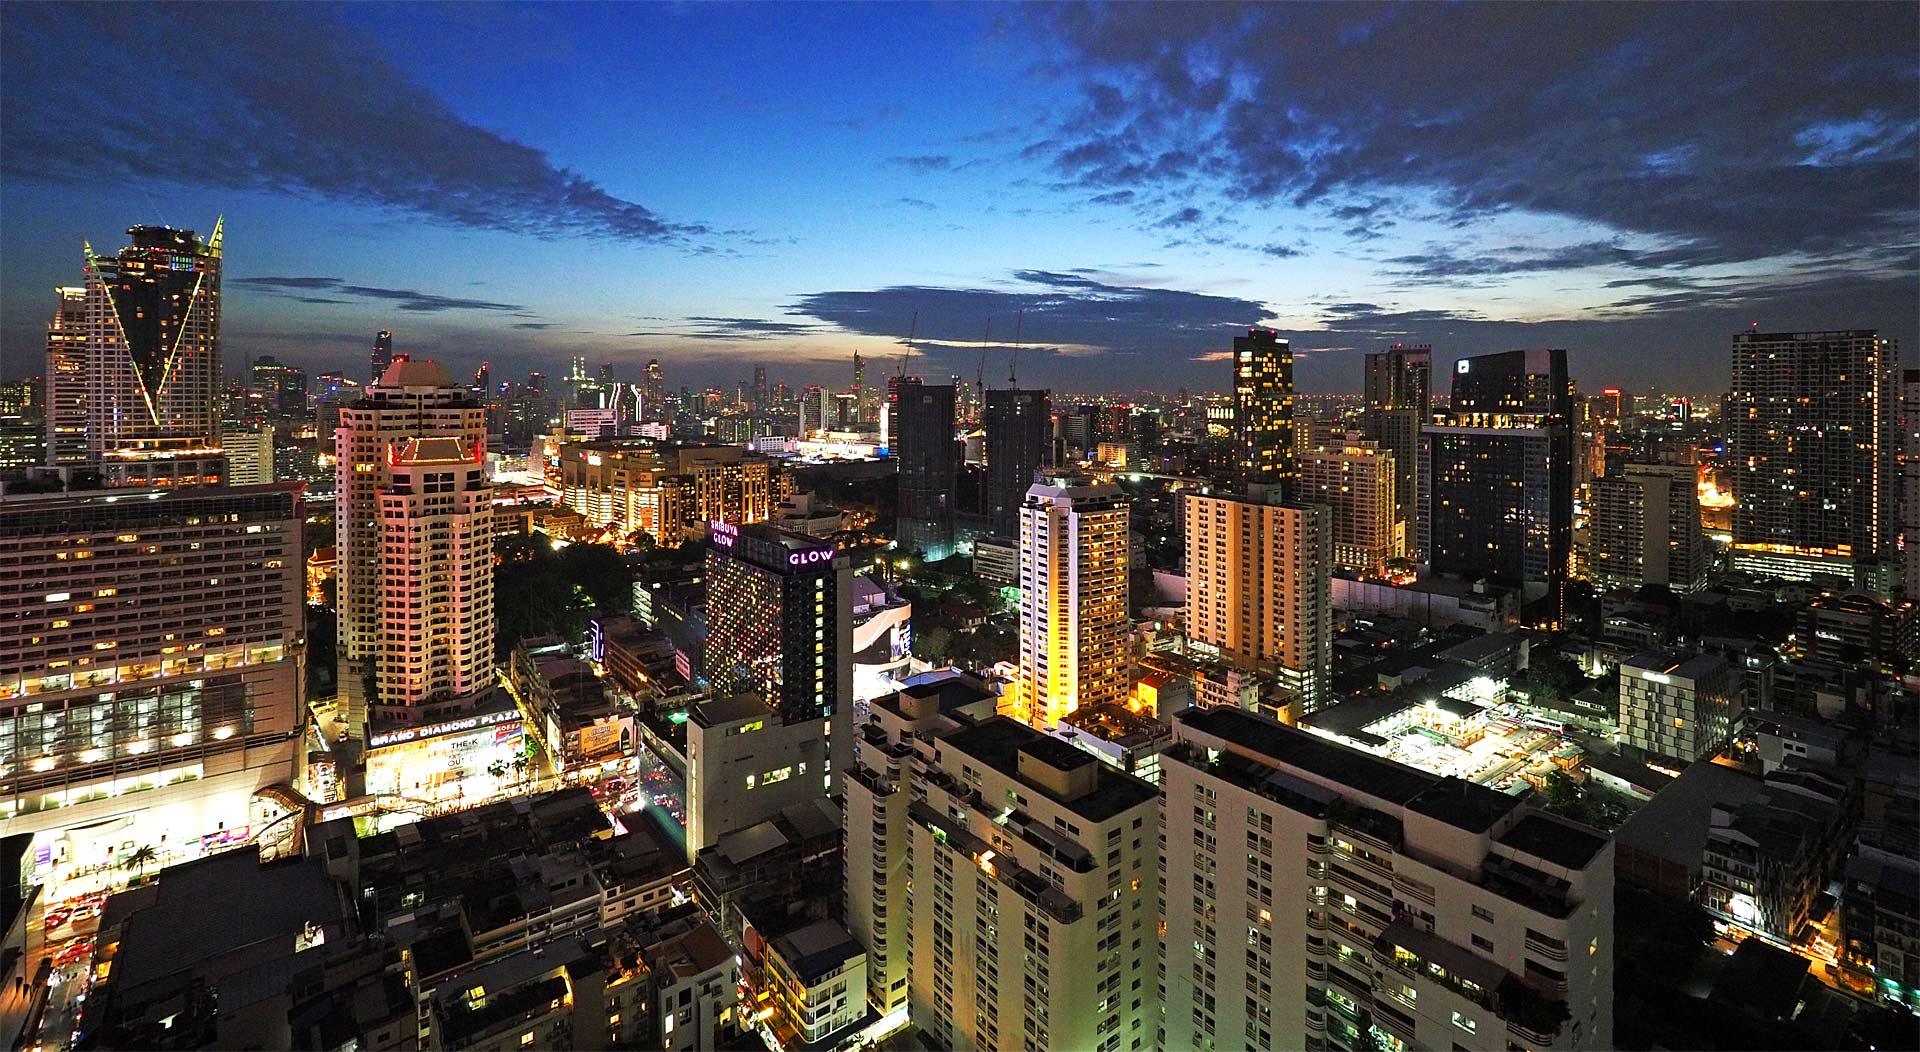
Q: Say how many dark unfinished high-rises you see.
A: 2